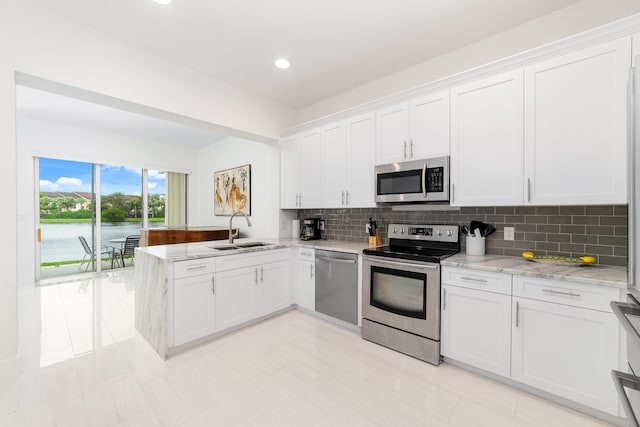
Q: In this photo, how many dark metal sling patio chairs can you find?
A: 2